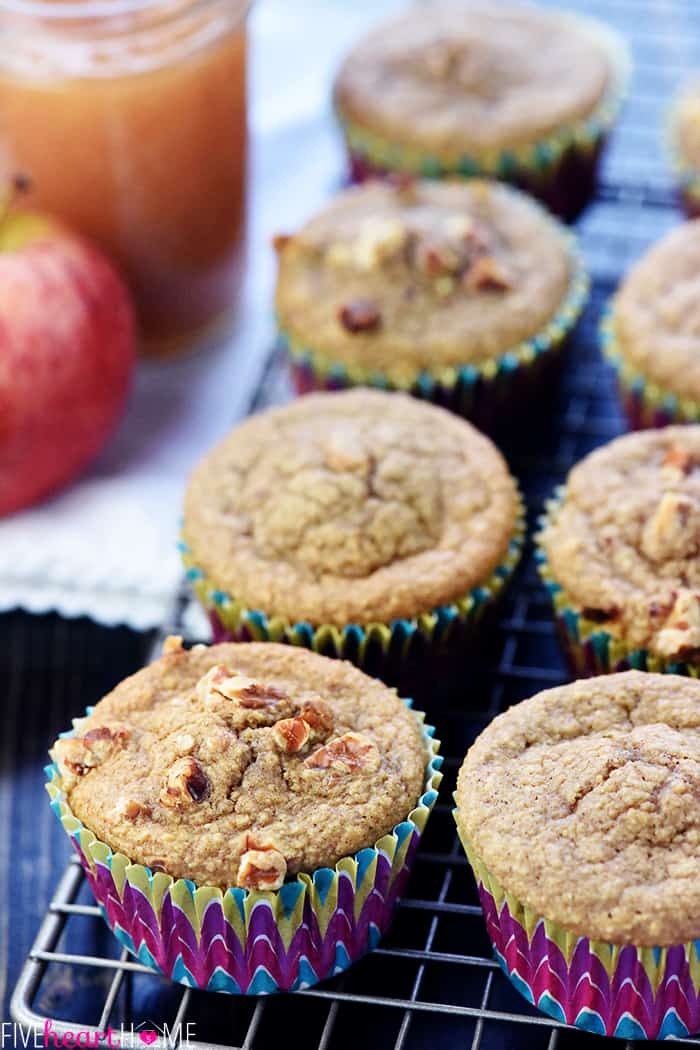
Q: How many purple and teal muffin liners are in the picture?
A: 8